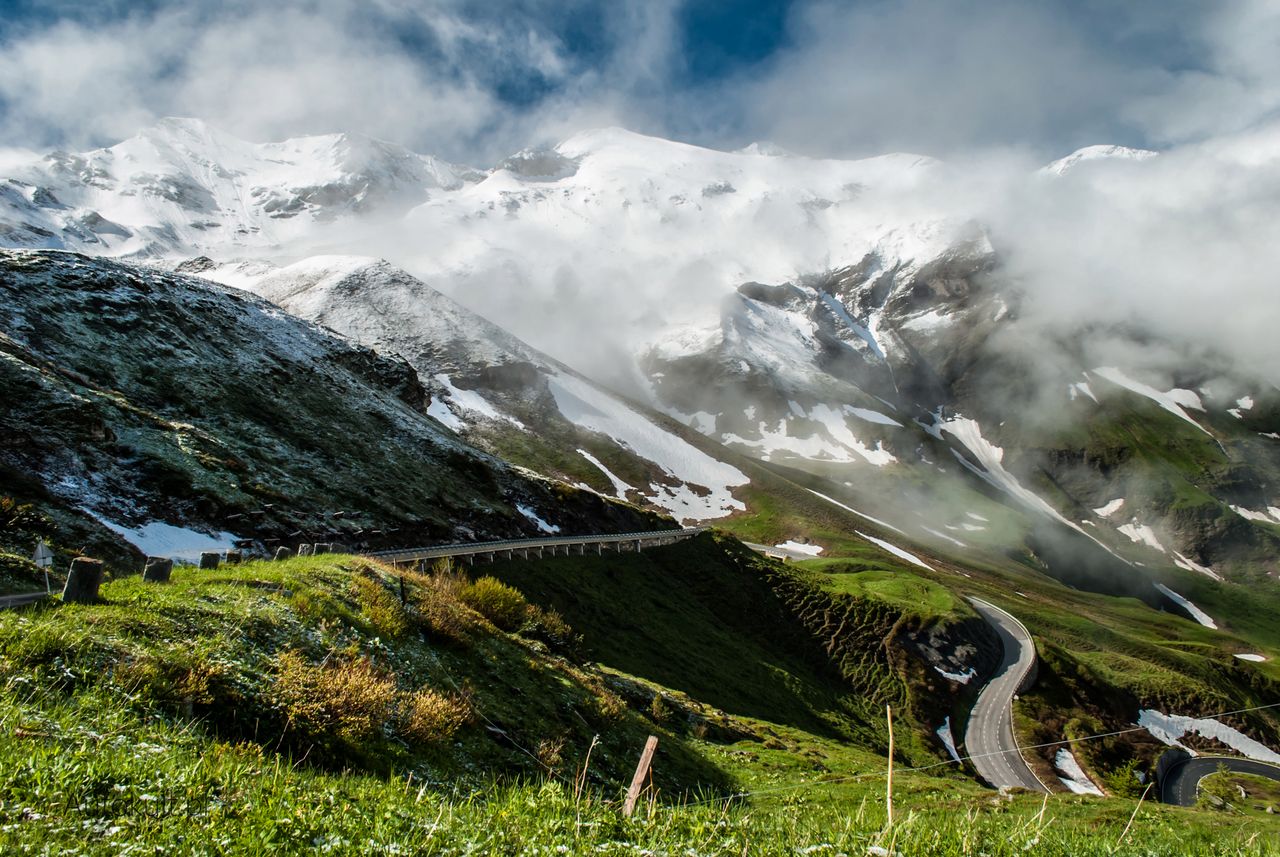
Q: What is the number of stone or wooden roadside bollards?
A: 8